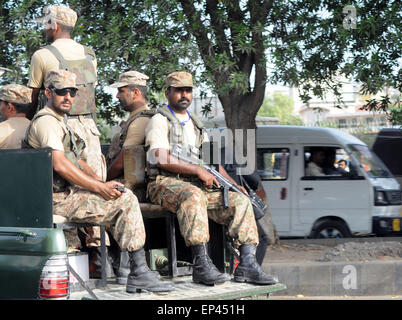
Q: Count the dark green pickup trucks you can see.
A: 1